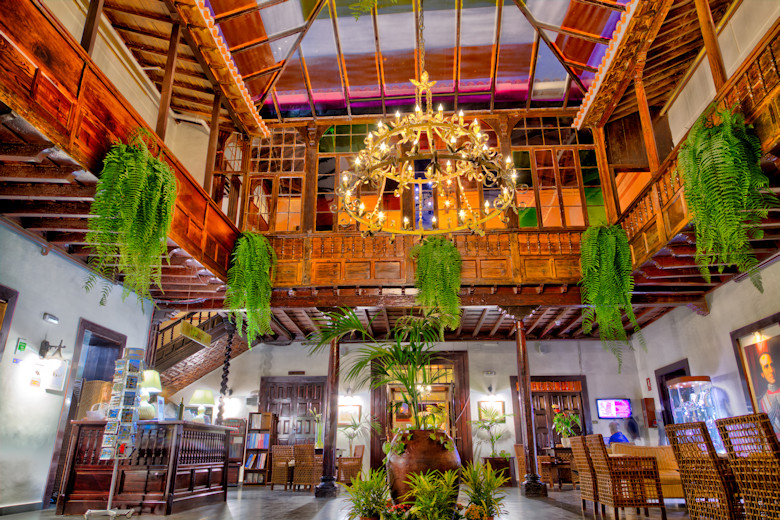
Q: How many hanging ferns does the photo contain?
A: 5